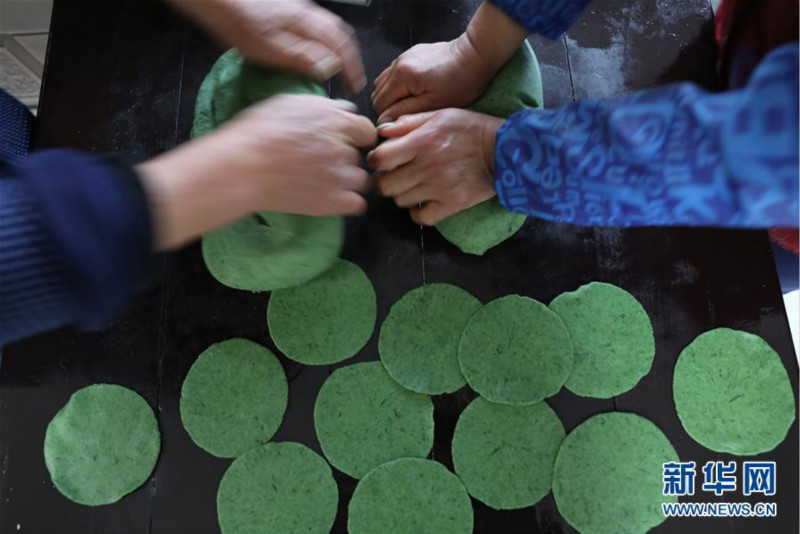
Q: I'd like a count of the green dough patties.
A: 12